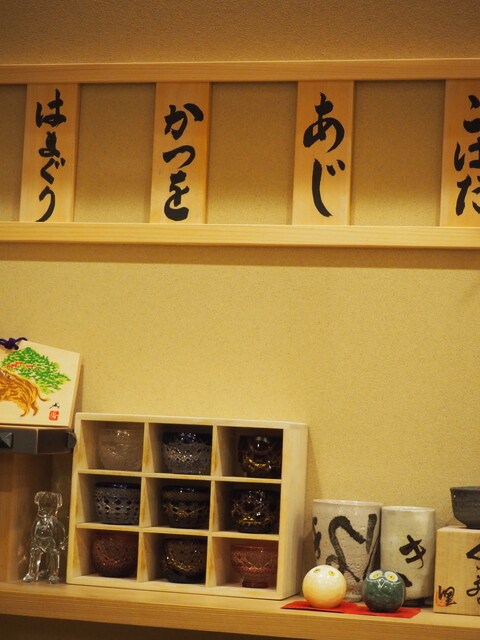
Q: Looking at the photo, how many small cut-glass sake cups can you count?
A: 9